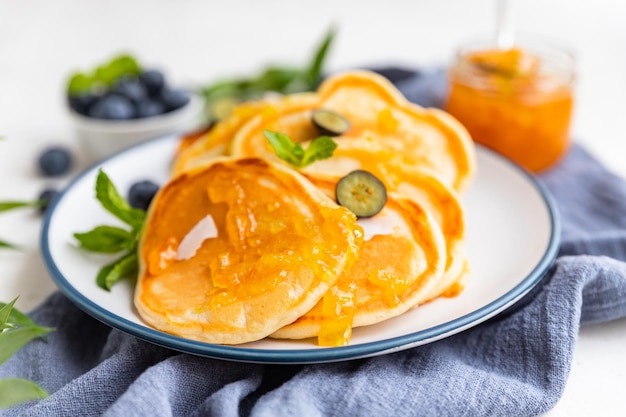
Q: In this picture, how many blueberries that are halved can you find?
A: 2